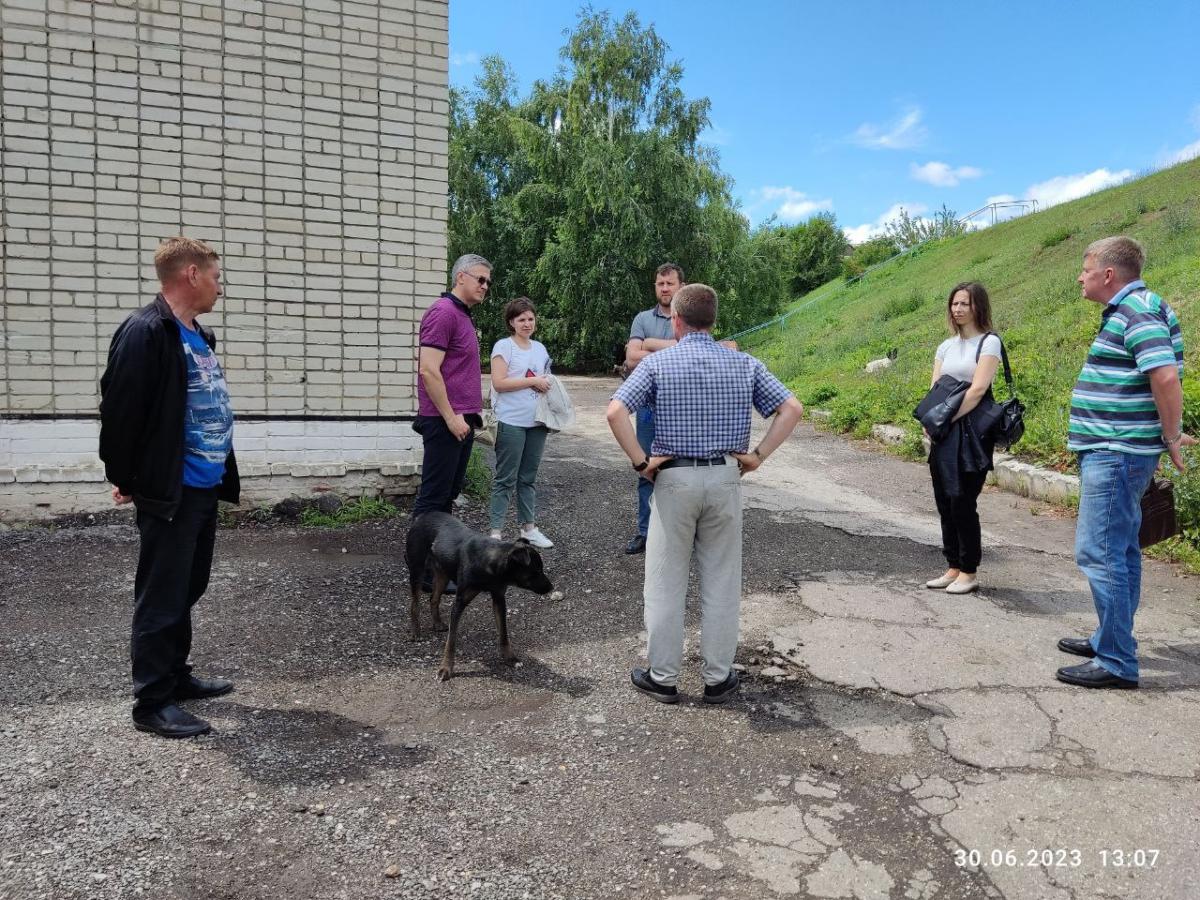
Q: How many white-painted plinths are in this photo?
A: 1